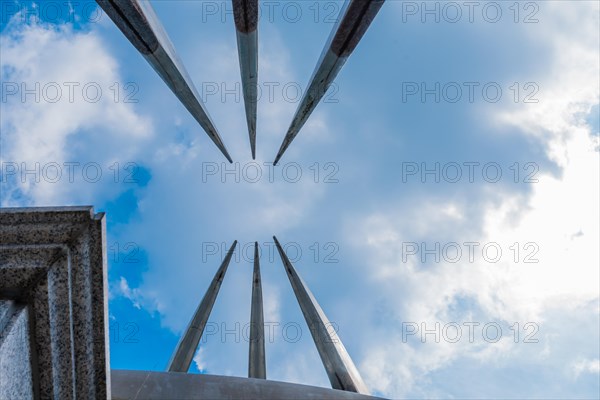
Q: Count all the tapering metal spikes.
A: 6